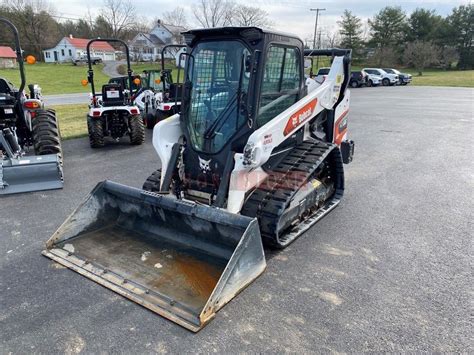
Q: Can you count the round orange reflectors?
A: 4